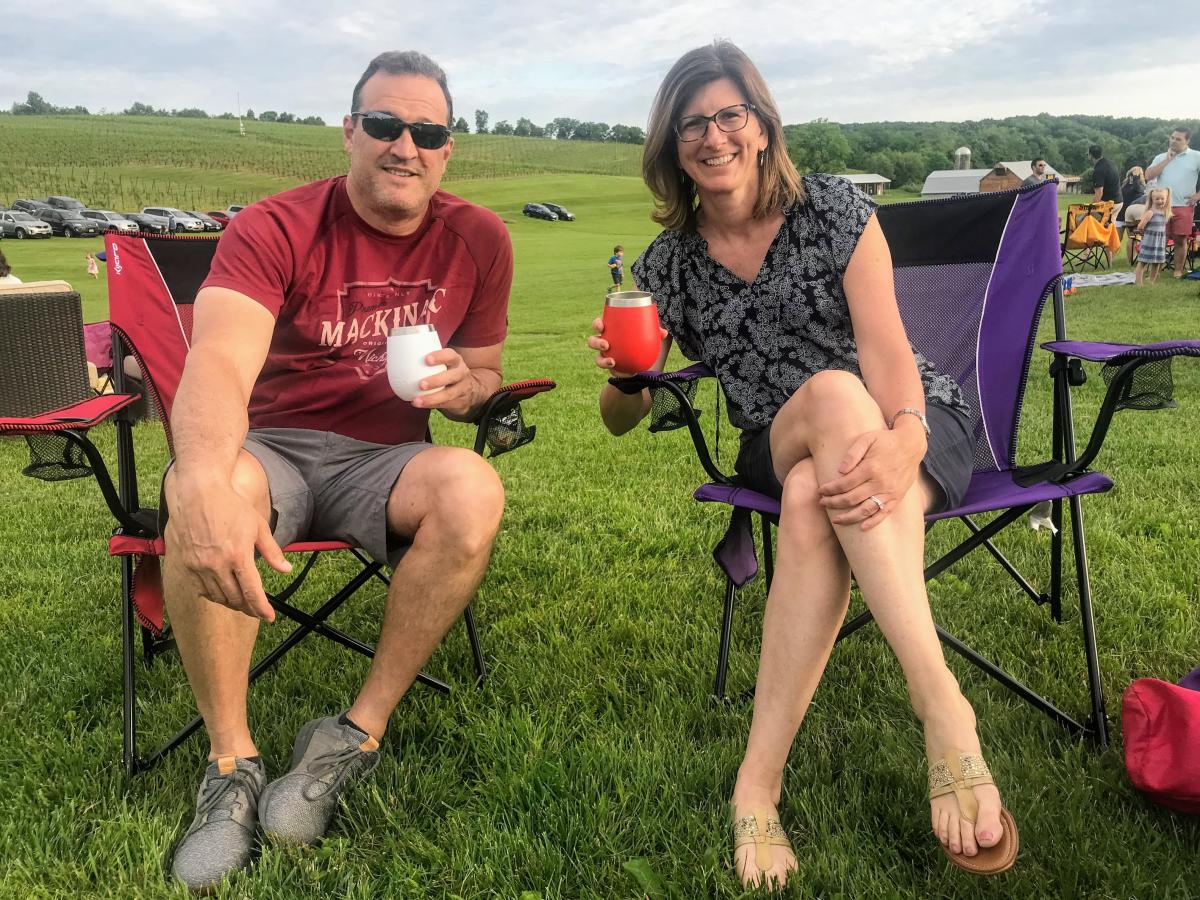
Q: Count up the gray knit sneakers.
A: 2